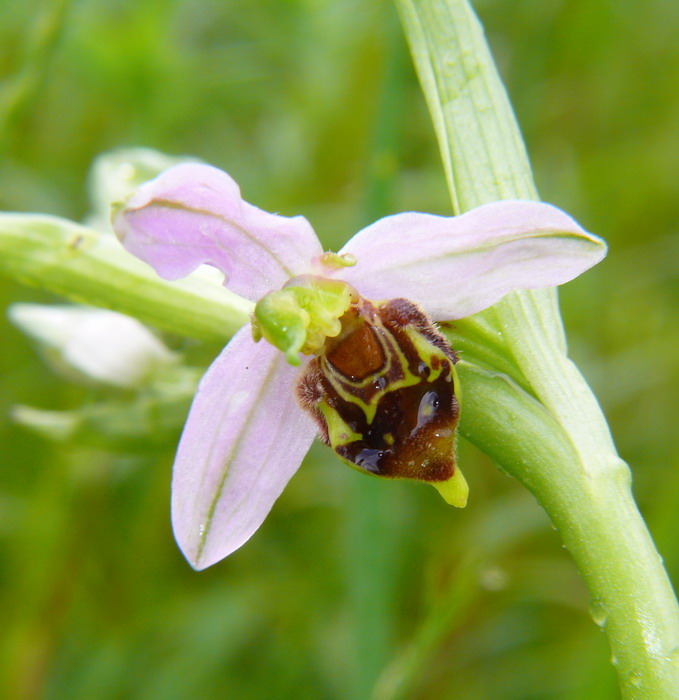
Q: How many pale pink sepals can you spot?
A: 3